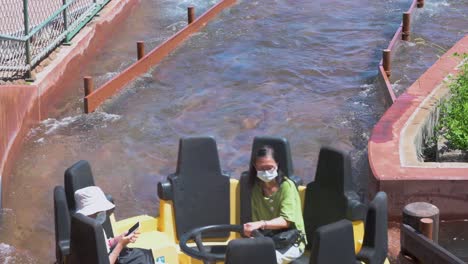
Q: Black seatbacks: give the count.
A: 9